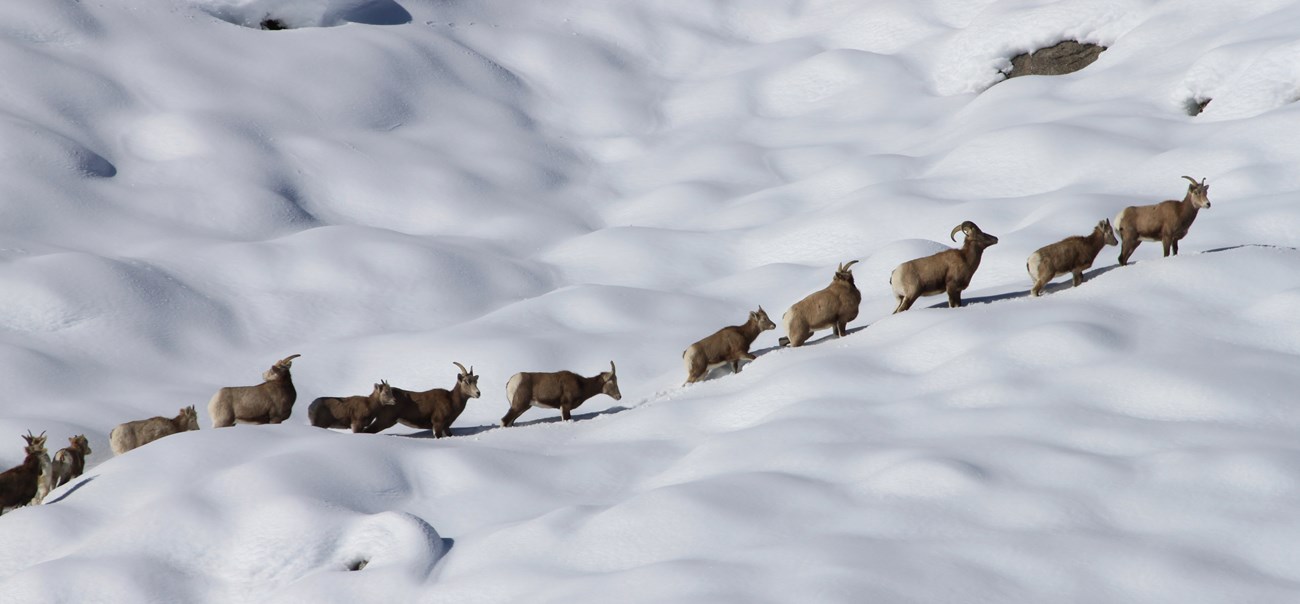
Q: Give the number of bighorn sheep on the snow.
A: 13